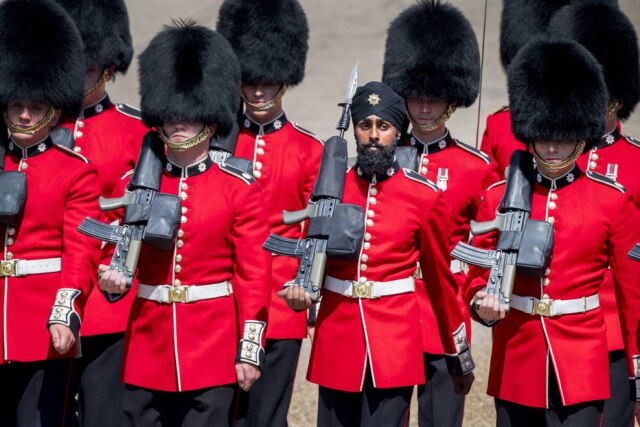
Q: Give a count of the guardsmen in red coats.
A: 9